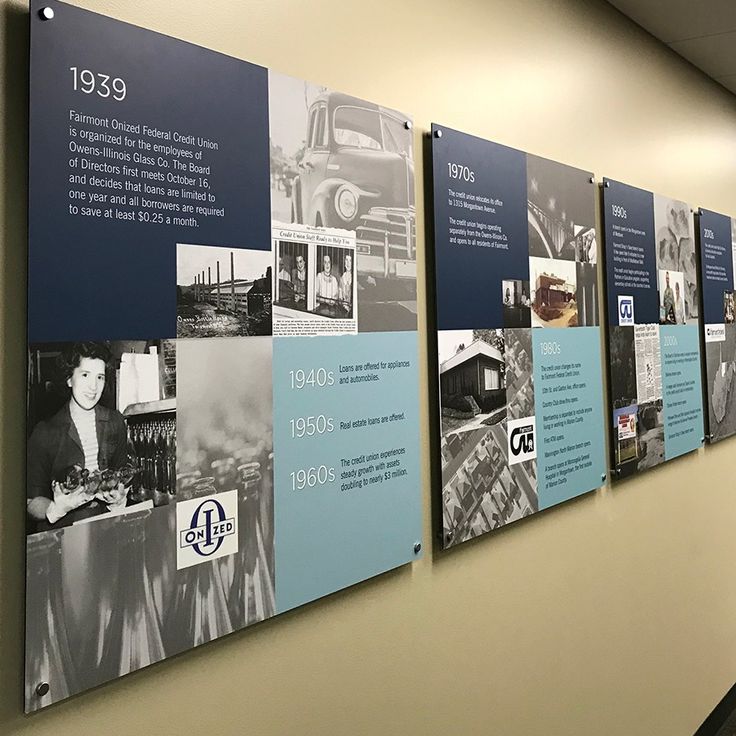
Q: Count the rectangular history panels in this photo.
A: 4